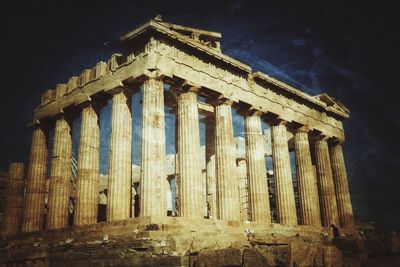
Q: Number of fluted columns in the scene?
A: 13